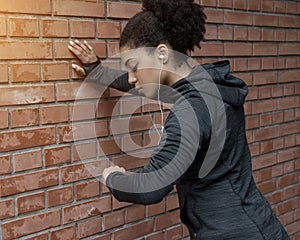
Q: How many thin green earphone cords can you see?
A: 0